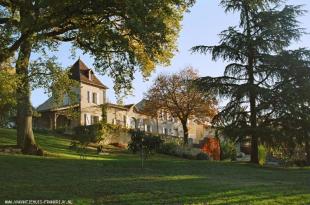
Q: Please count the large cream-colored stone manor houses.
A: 1